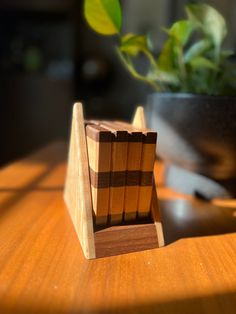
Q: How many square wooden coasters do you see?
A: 4